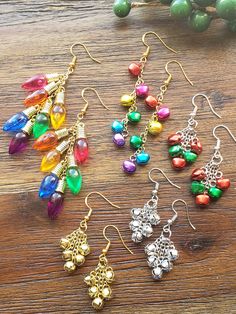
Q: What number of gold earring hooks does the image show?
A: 6